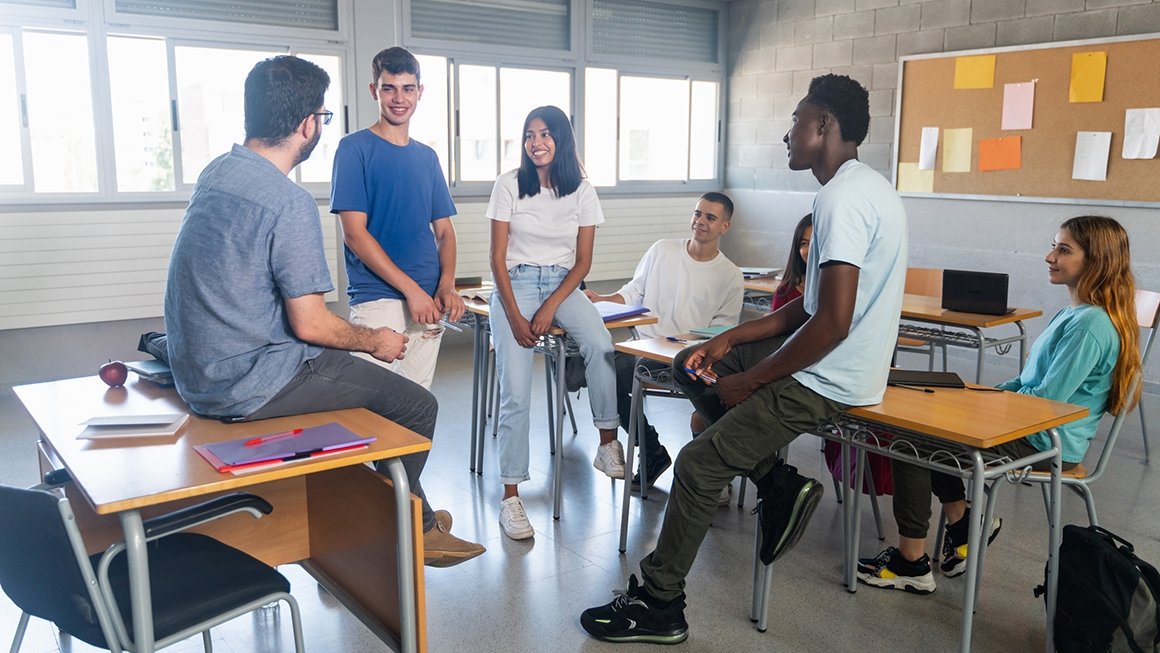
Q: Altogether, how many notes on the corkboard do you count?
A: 9